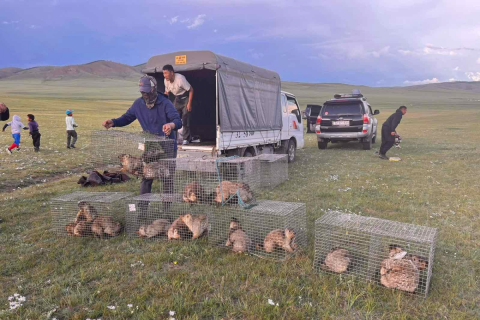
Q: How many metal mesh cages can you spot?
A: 7